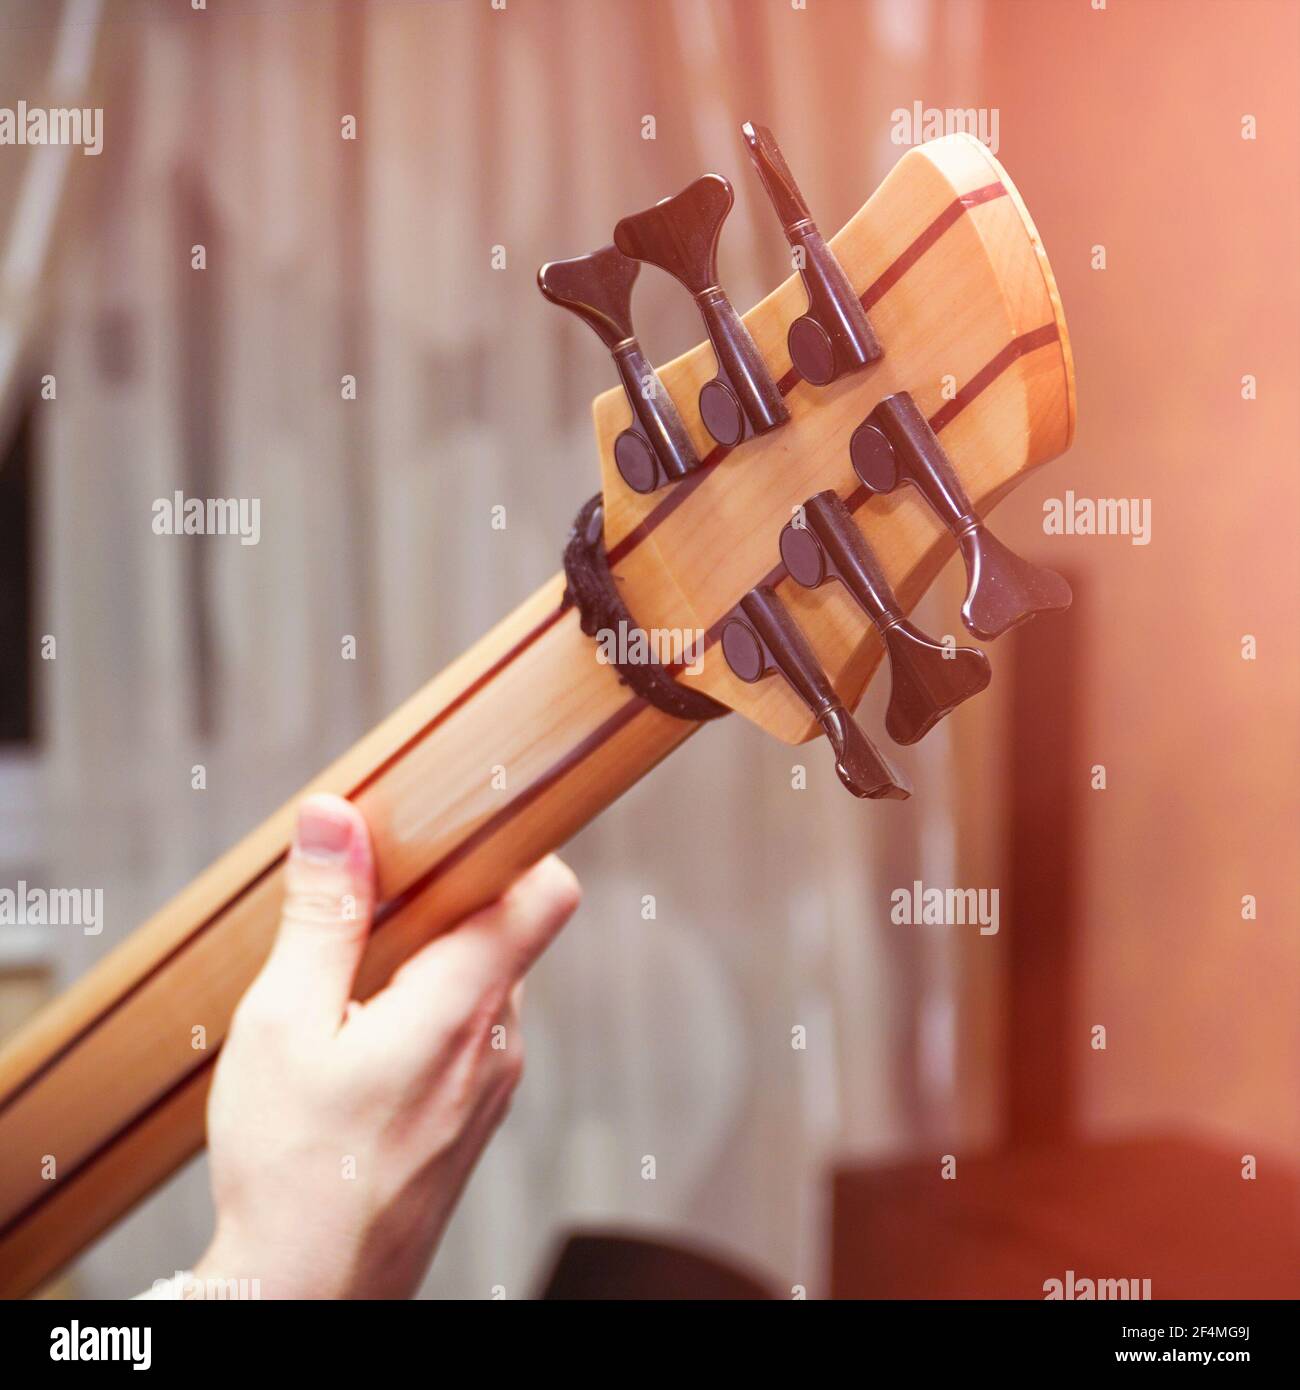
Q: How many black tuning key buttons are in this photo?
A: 6